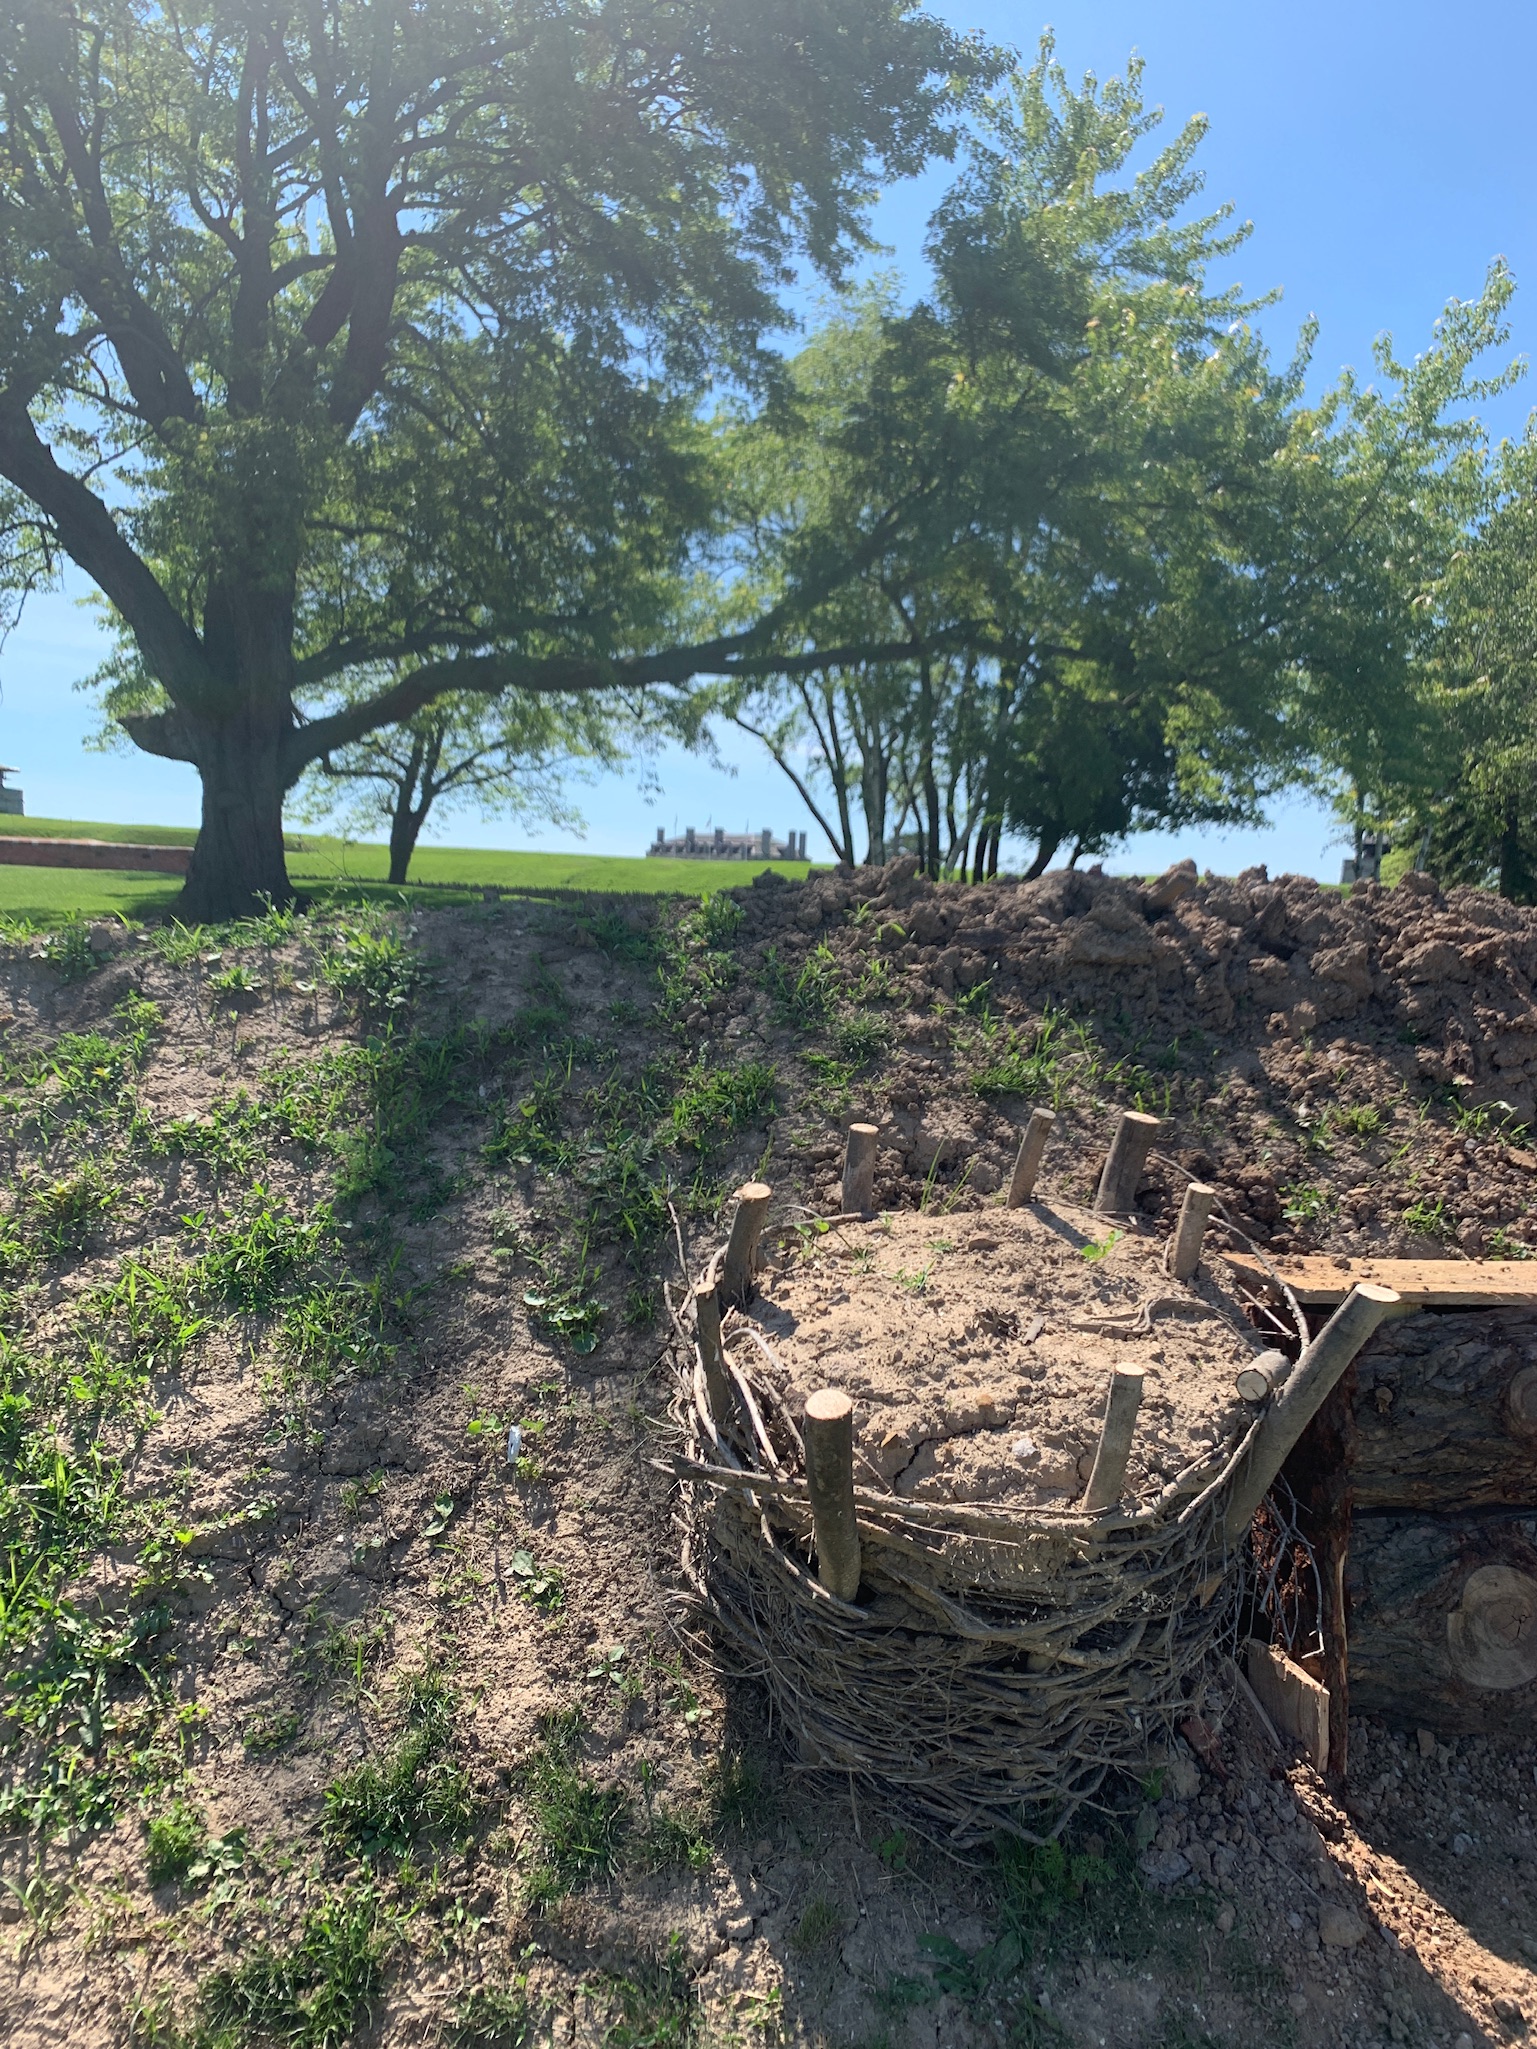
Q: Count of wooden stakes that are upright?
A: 9